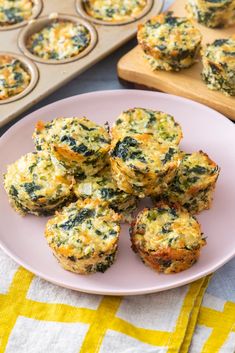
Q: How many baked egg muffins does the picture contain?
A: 15